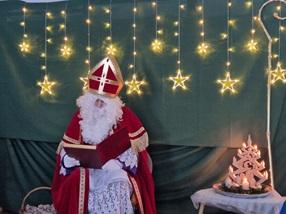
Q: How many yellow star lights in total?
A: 12